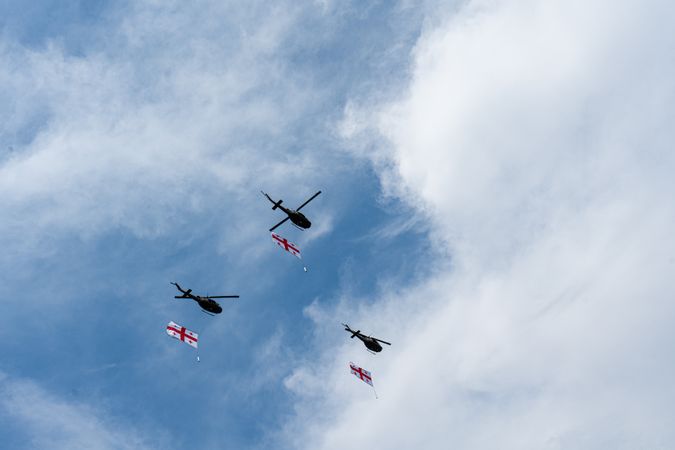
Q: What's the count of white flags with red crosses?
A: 3